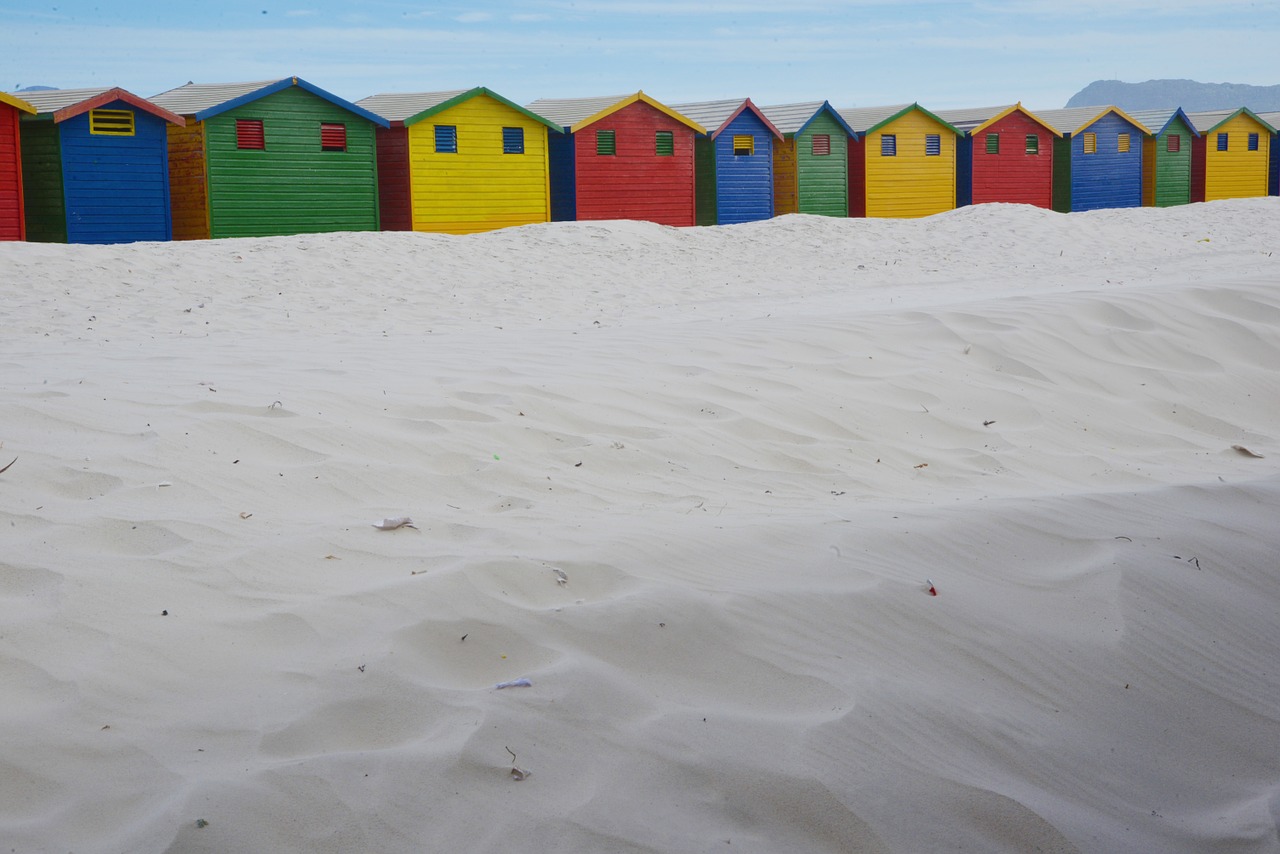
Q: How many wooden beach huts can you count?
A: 13